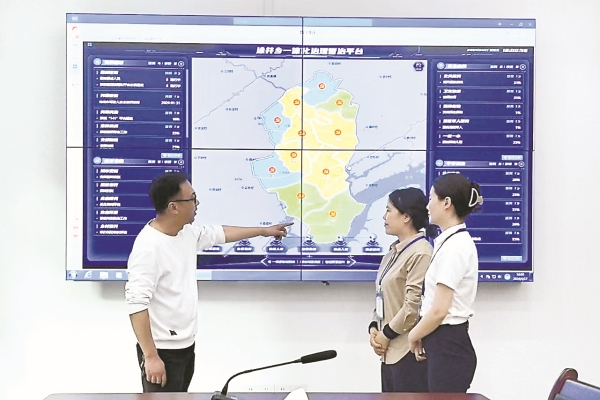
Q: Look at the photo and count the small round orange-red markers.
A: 11